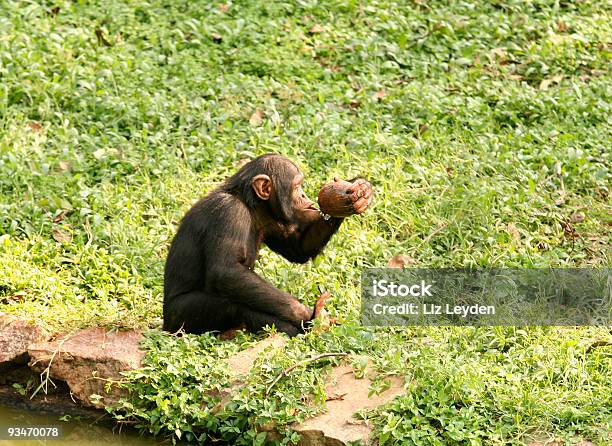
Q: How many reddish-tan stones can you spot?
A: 4